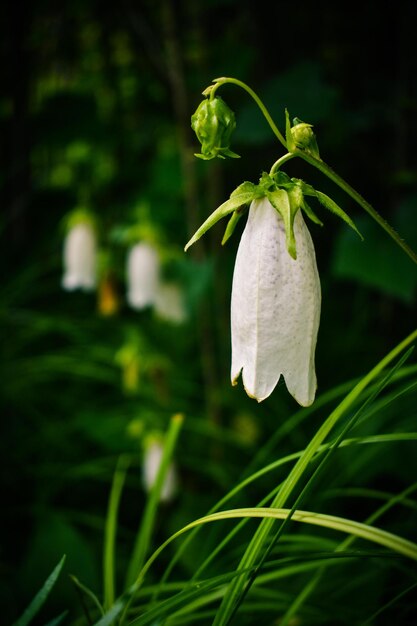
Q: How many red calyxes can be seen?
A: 0